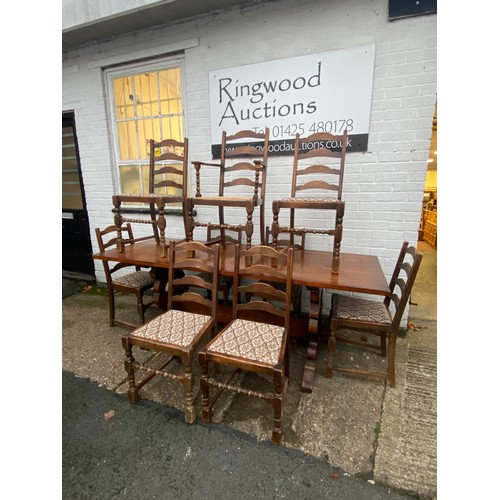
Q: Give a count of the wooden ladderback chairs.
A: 9